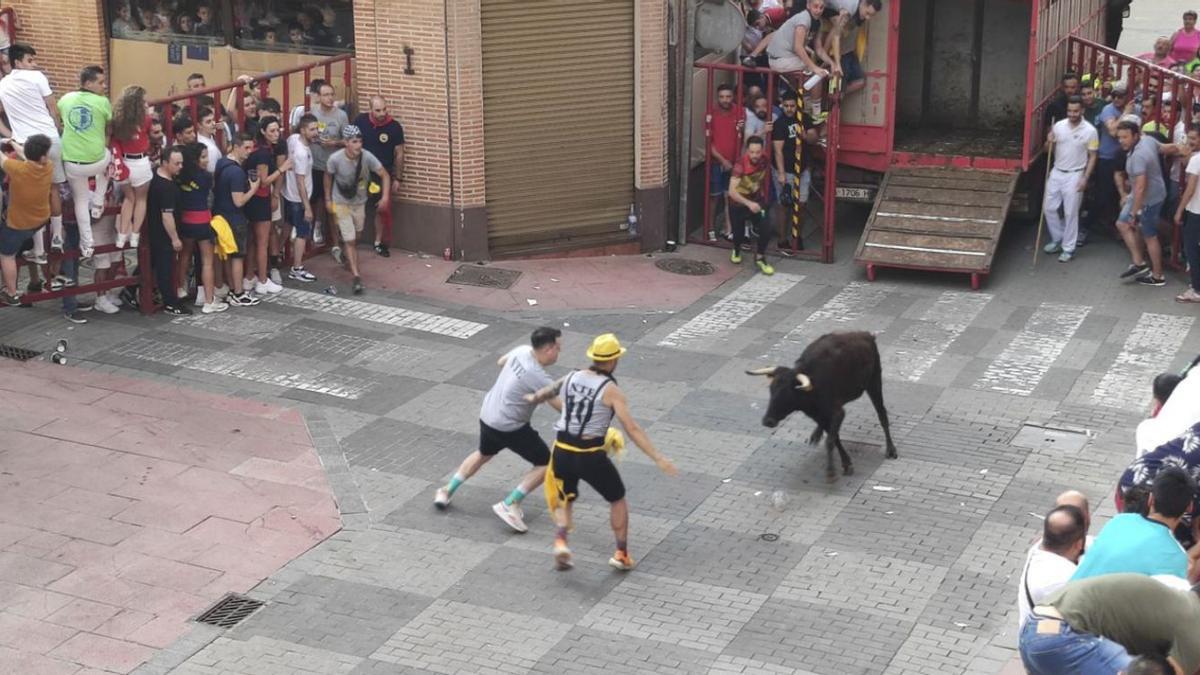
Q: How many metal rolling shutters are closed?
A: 1